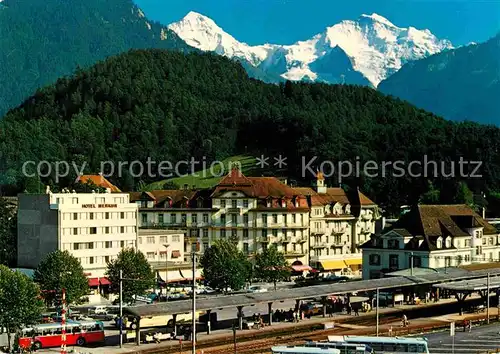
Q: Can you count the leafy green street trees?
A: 5